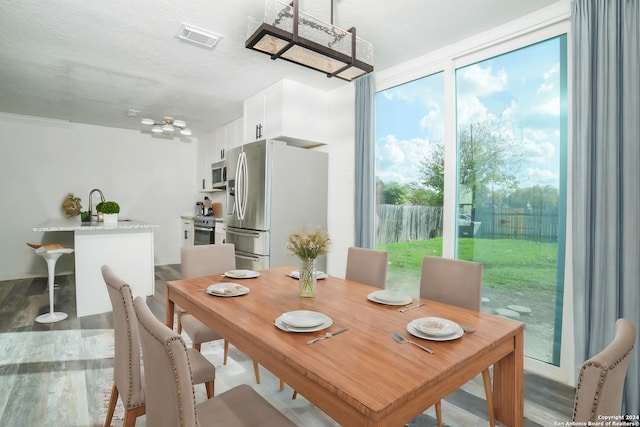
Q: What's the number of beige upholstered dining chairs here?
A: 6